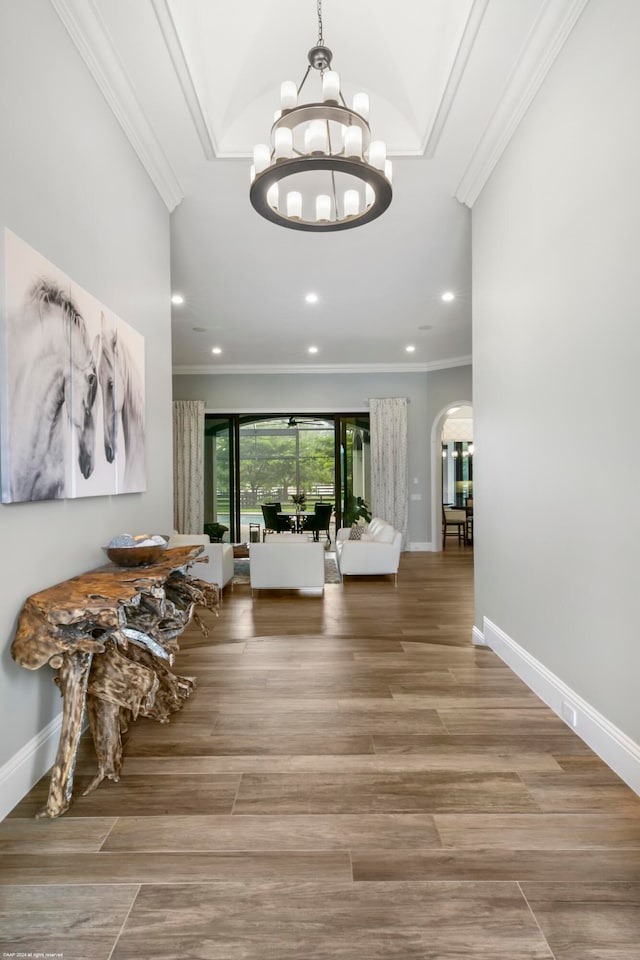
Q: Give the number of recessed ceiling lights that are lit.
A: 6